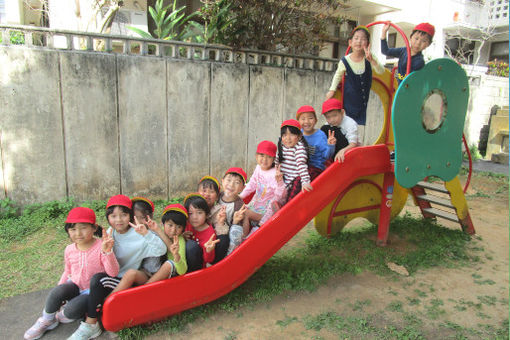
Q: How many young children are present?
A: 13